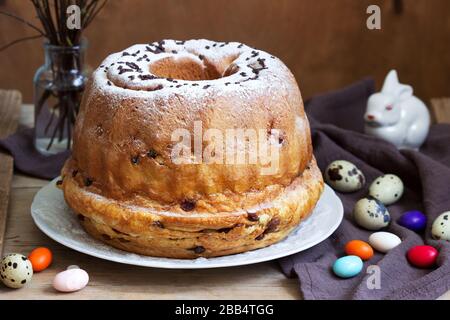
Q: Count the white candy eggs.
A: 1